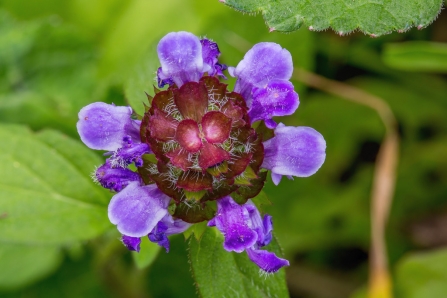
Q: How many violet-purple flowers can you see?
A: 6